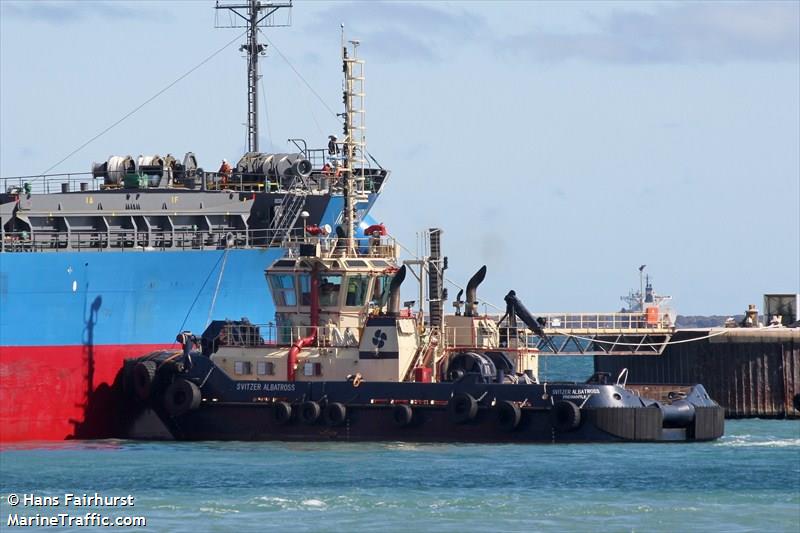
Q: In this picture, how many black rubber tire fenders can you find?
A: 9